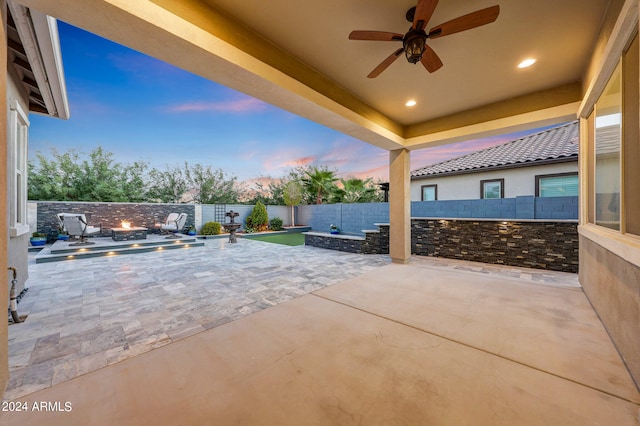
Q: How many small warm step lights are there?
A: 7